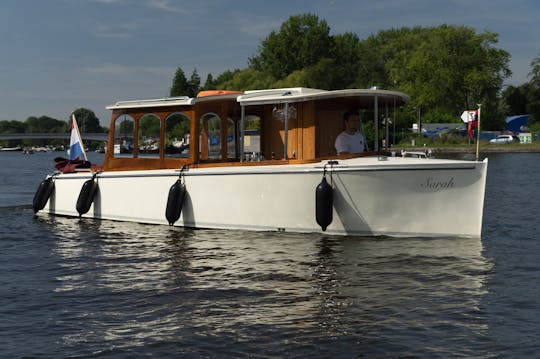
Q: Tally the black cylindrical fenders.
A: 4